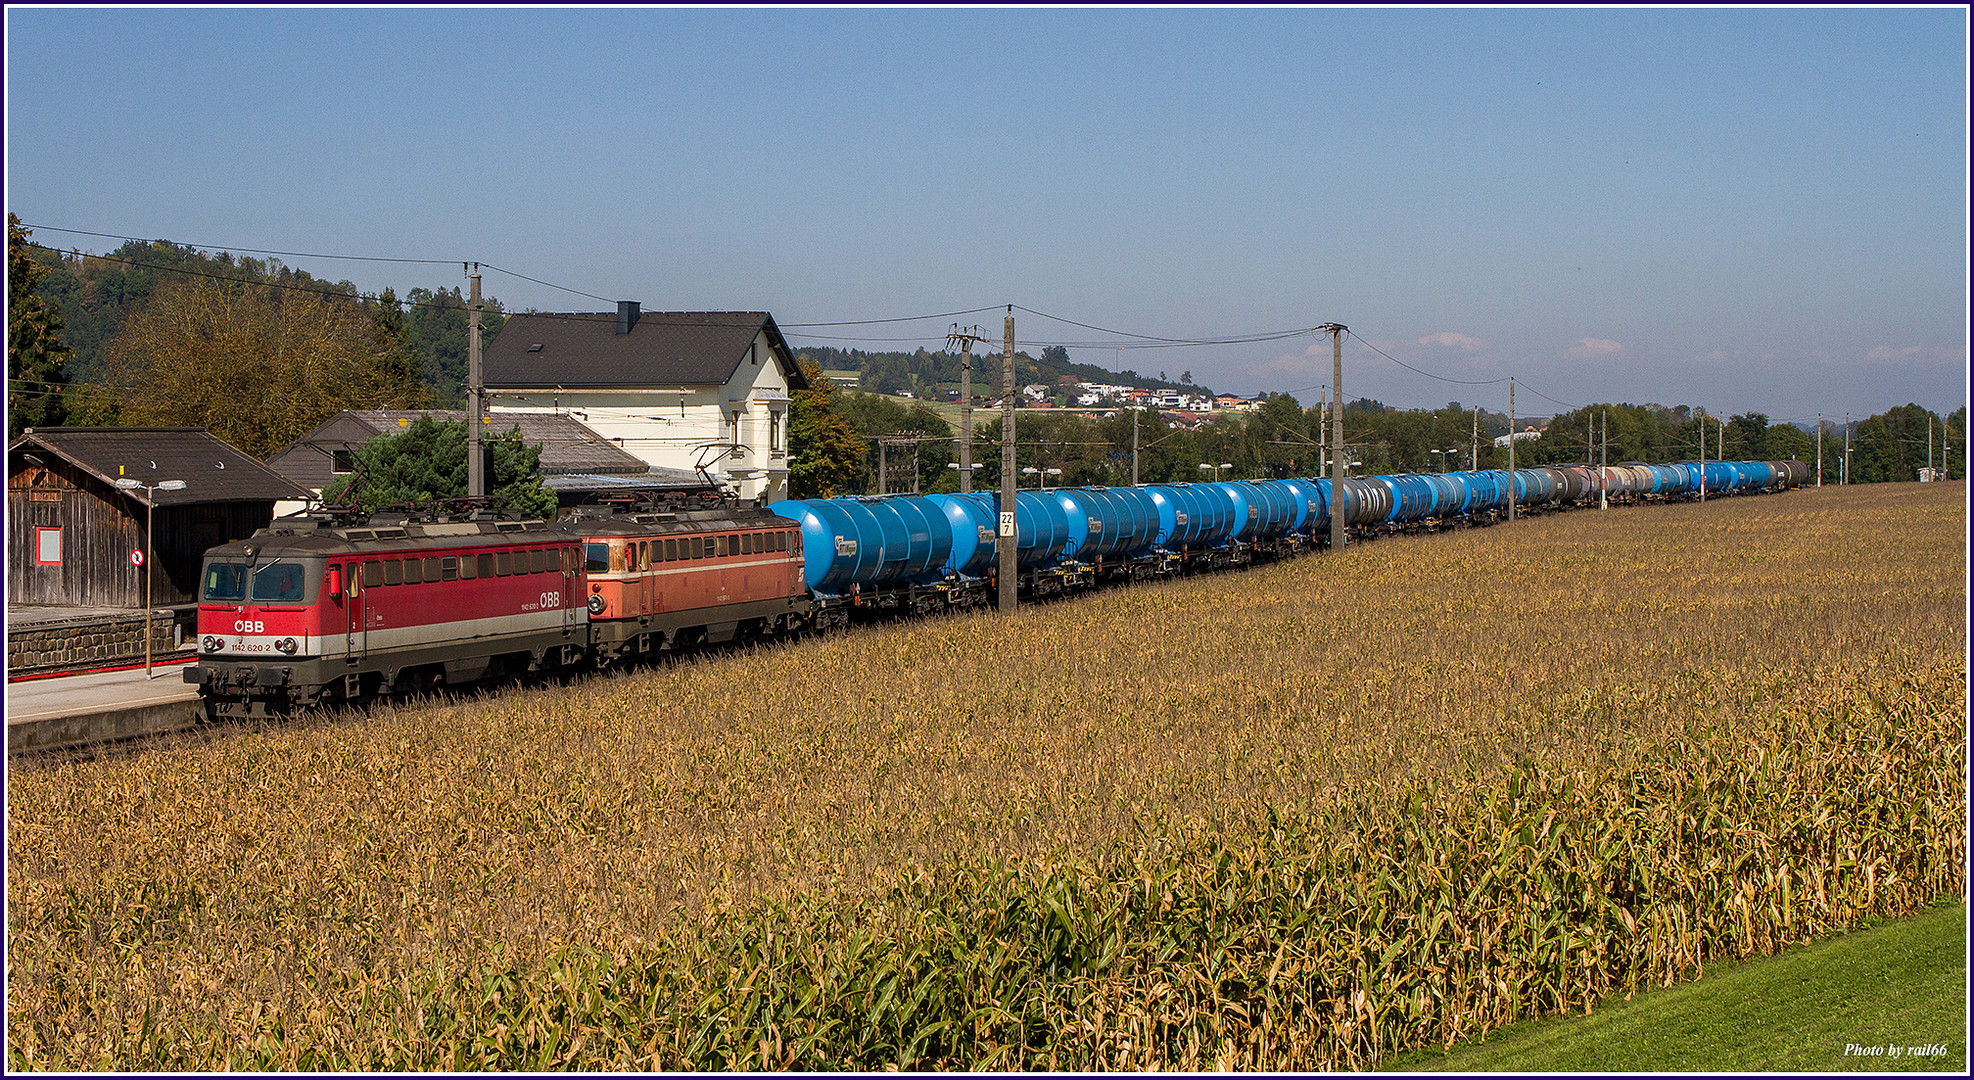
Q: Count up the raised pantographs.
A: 2